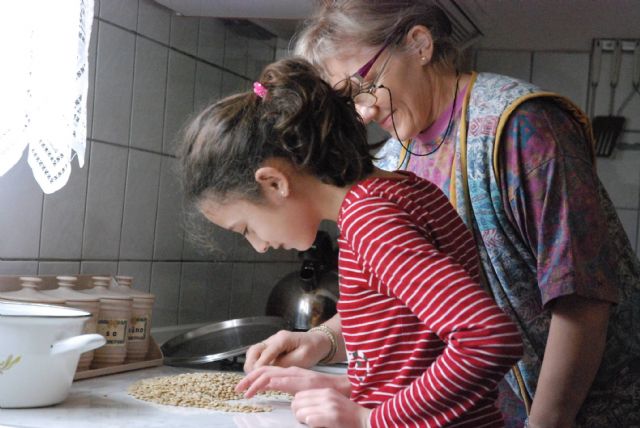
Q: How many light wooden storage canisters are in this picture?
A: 4